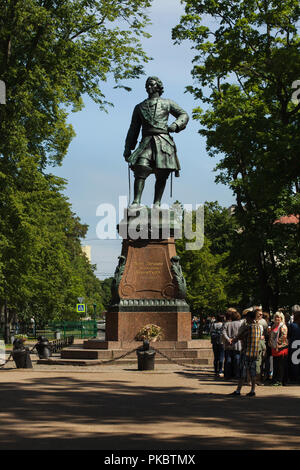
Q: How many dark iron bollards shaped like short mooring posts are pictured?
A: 3